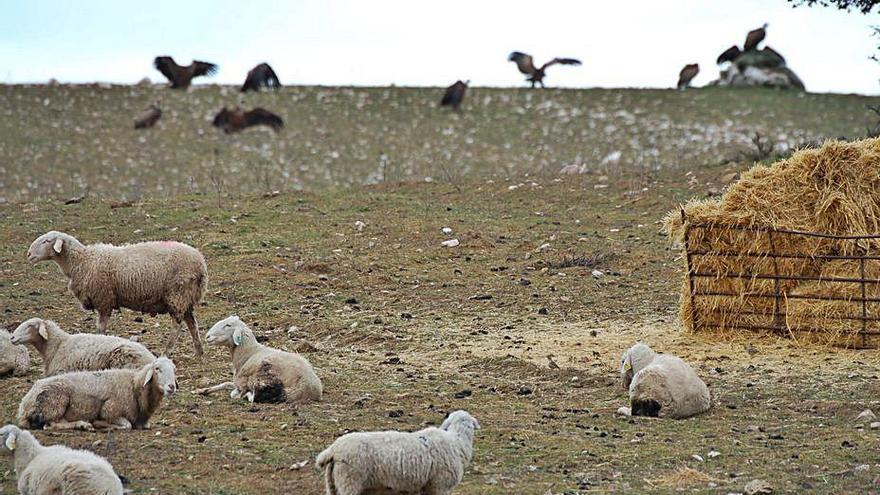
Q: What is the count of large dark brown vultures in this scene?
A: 9